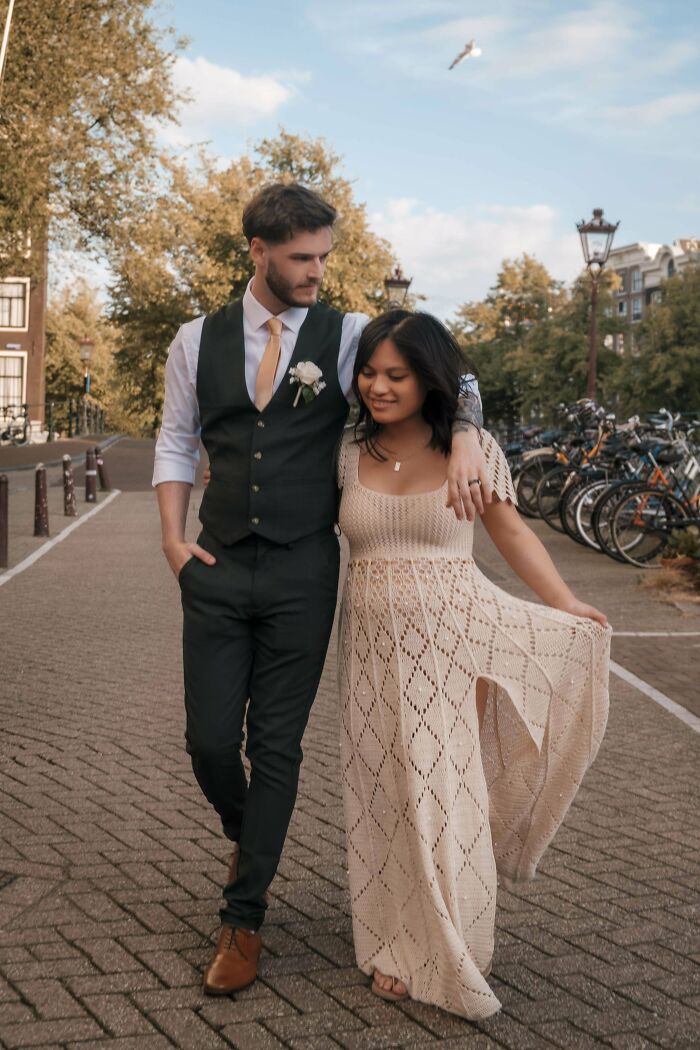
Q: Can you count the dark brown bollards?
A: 5